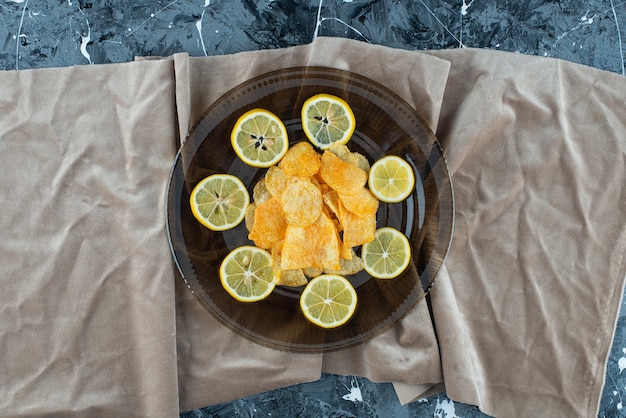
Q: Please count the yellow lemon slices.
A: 7